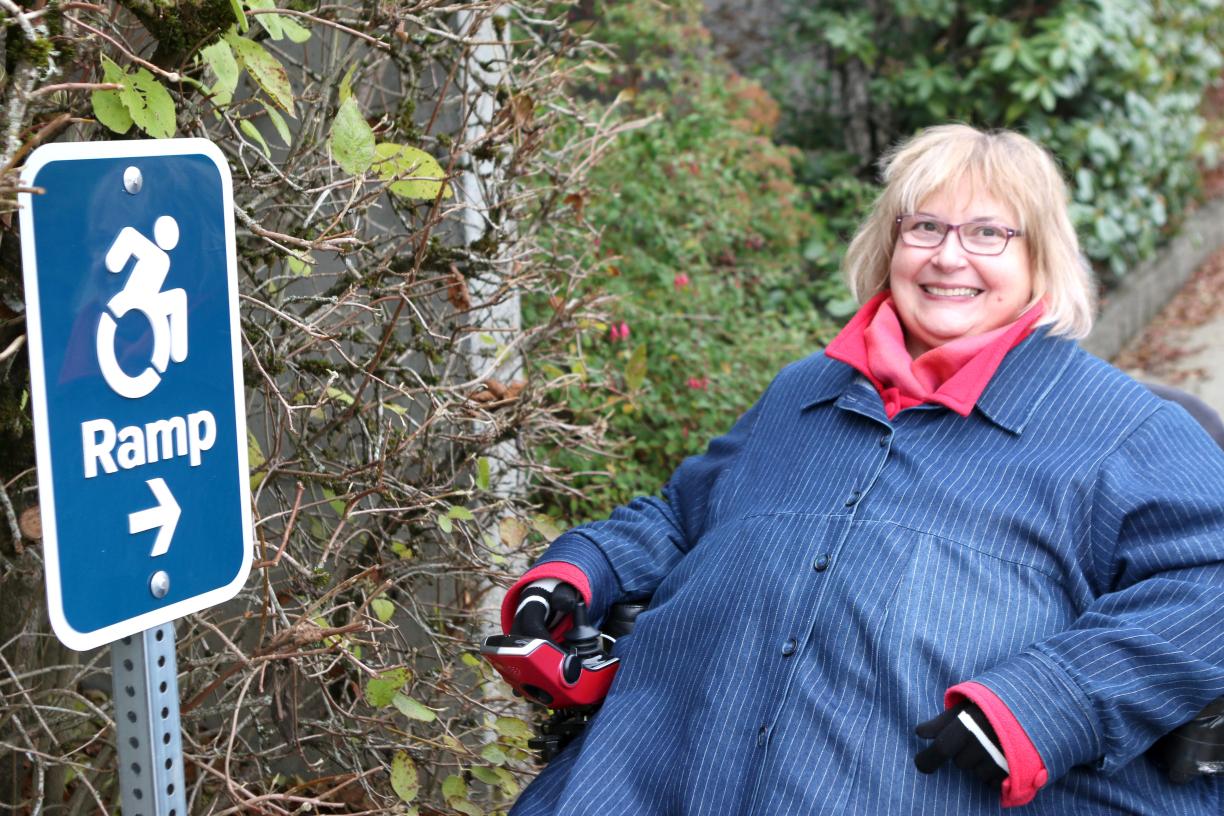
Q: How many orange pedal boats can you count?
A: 0